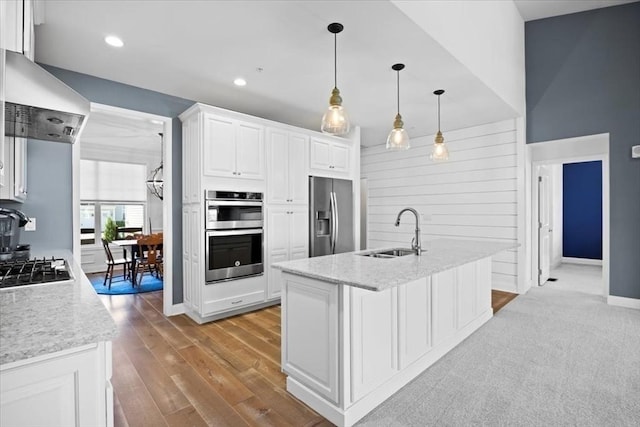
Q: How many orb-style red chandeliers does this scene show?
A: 0